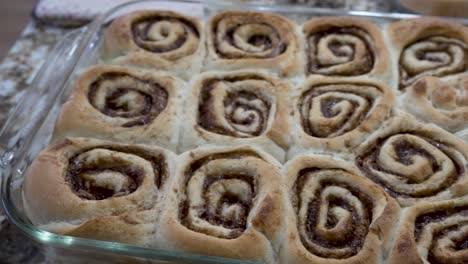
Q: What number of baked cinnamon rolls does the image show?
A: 12